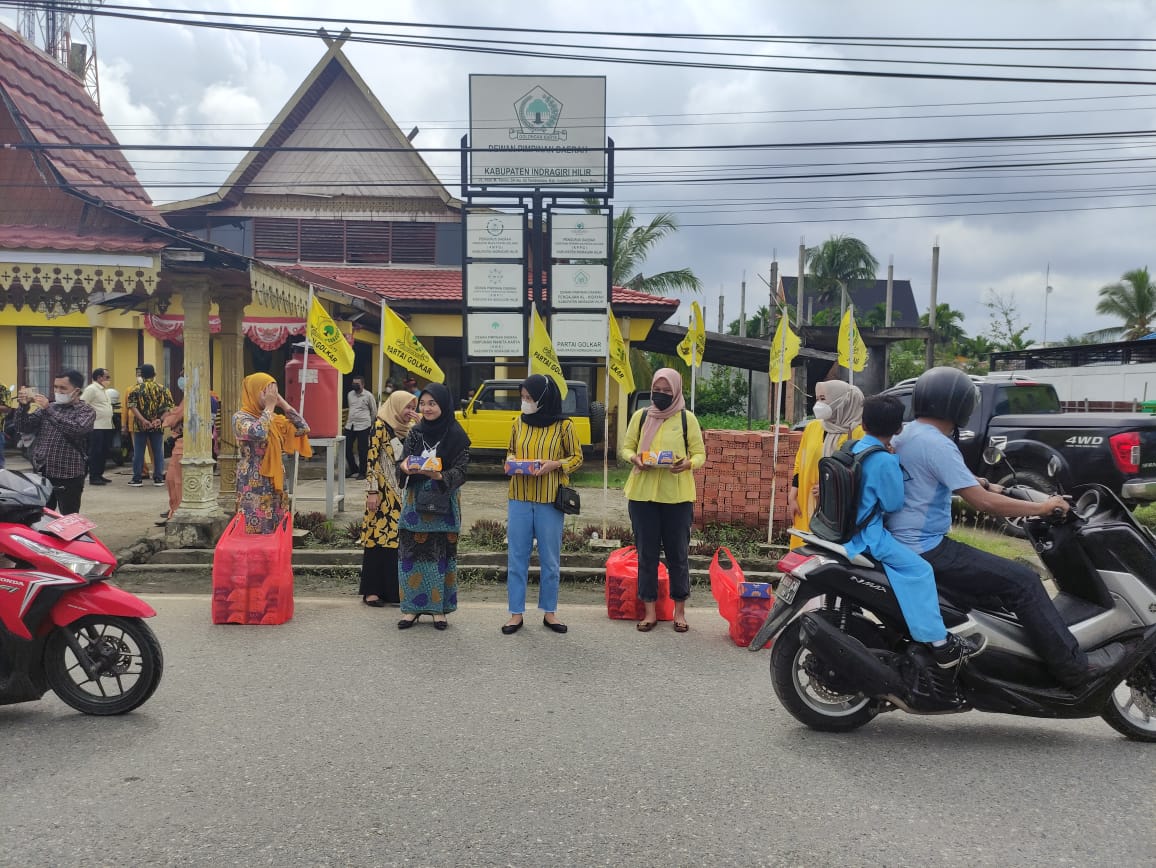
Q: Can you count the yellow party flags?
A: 7